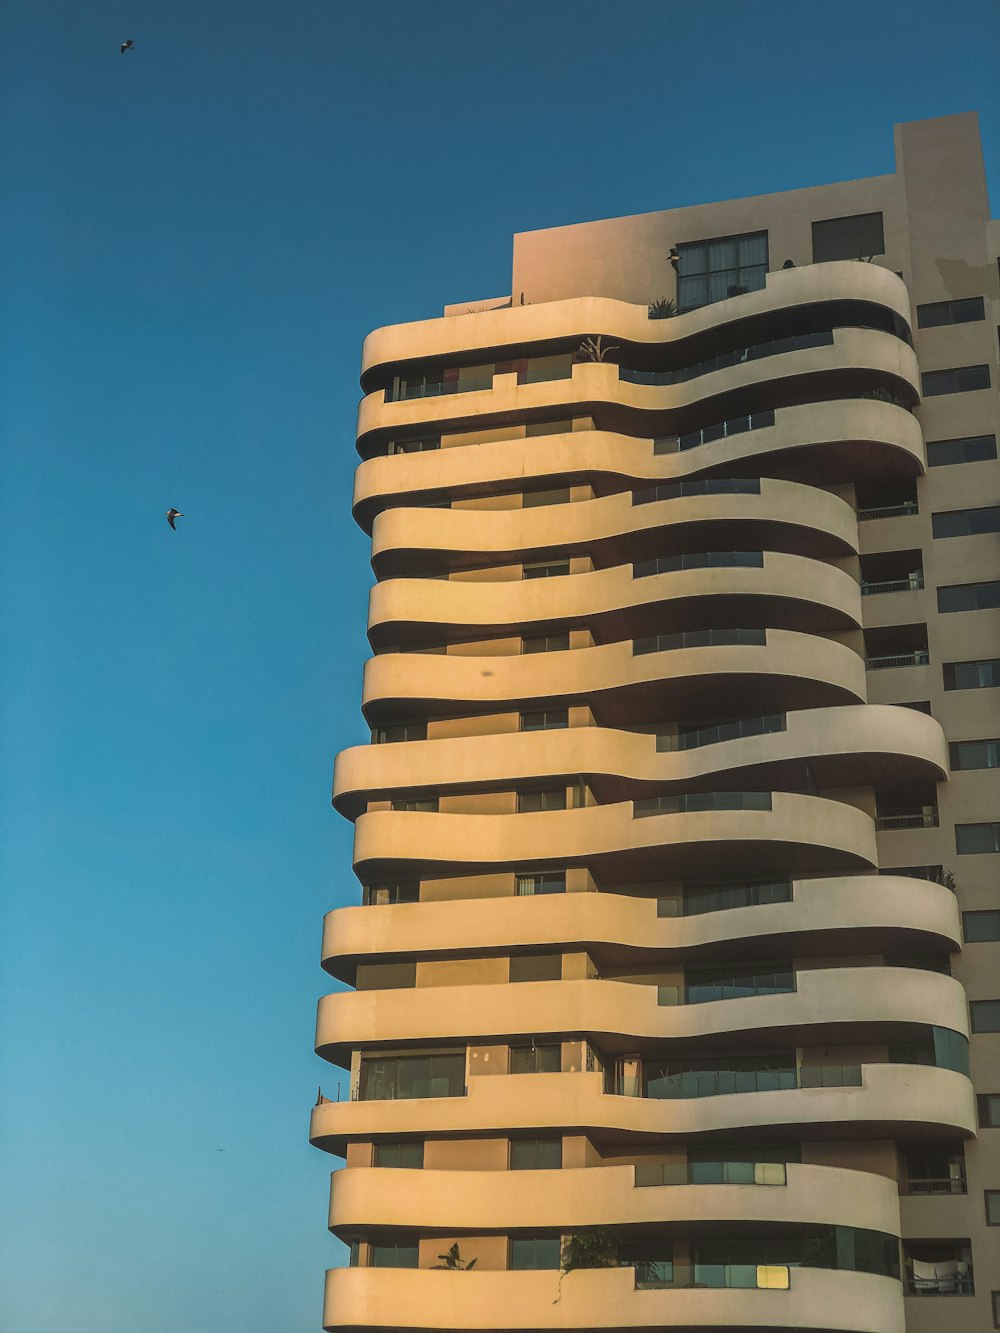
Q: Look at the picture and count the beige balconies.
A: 13